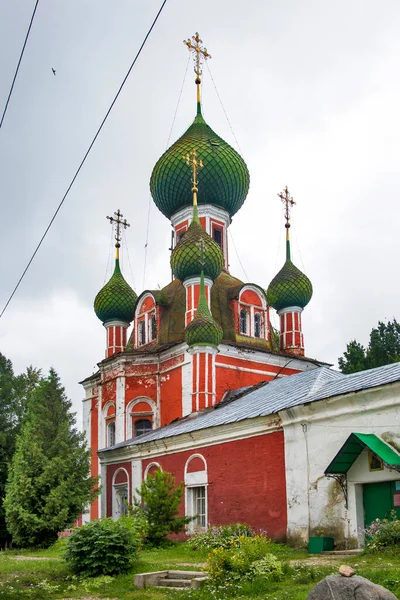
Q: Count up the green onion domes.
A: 5